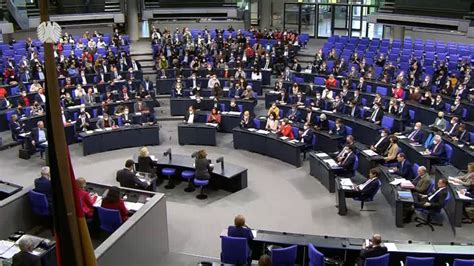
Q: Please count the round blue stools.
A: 3